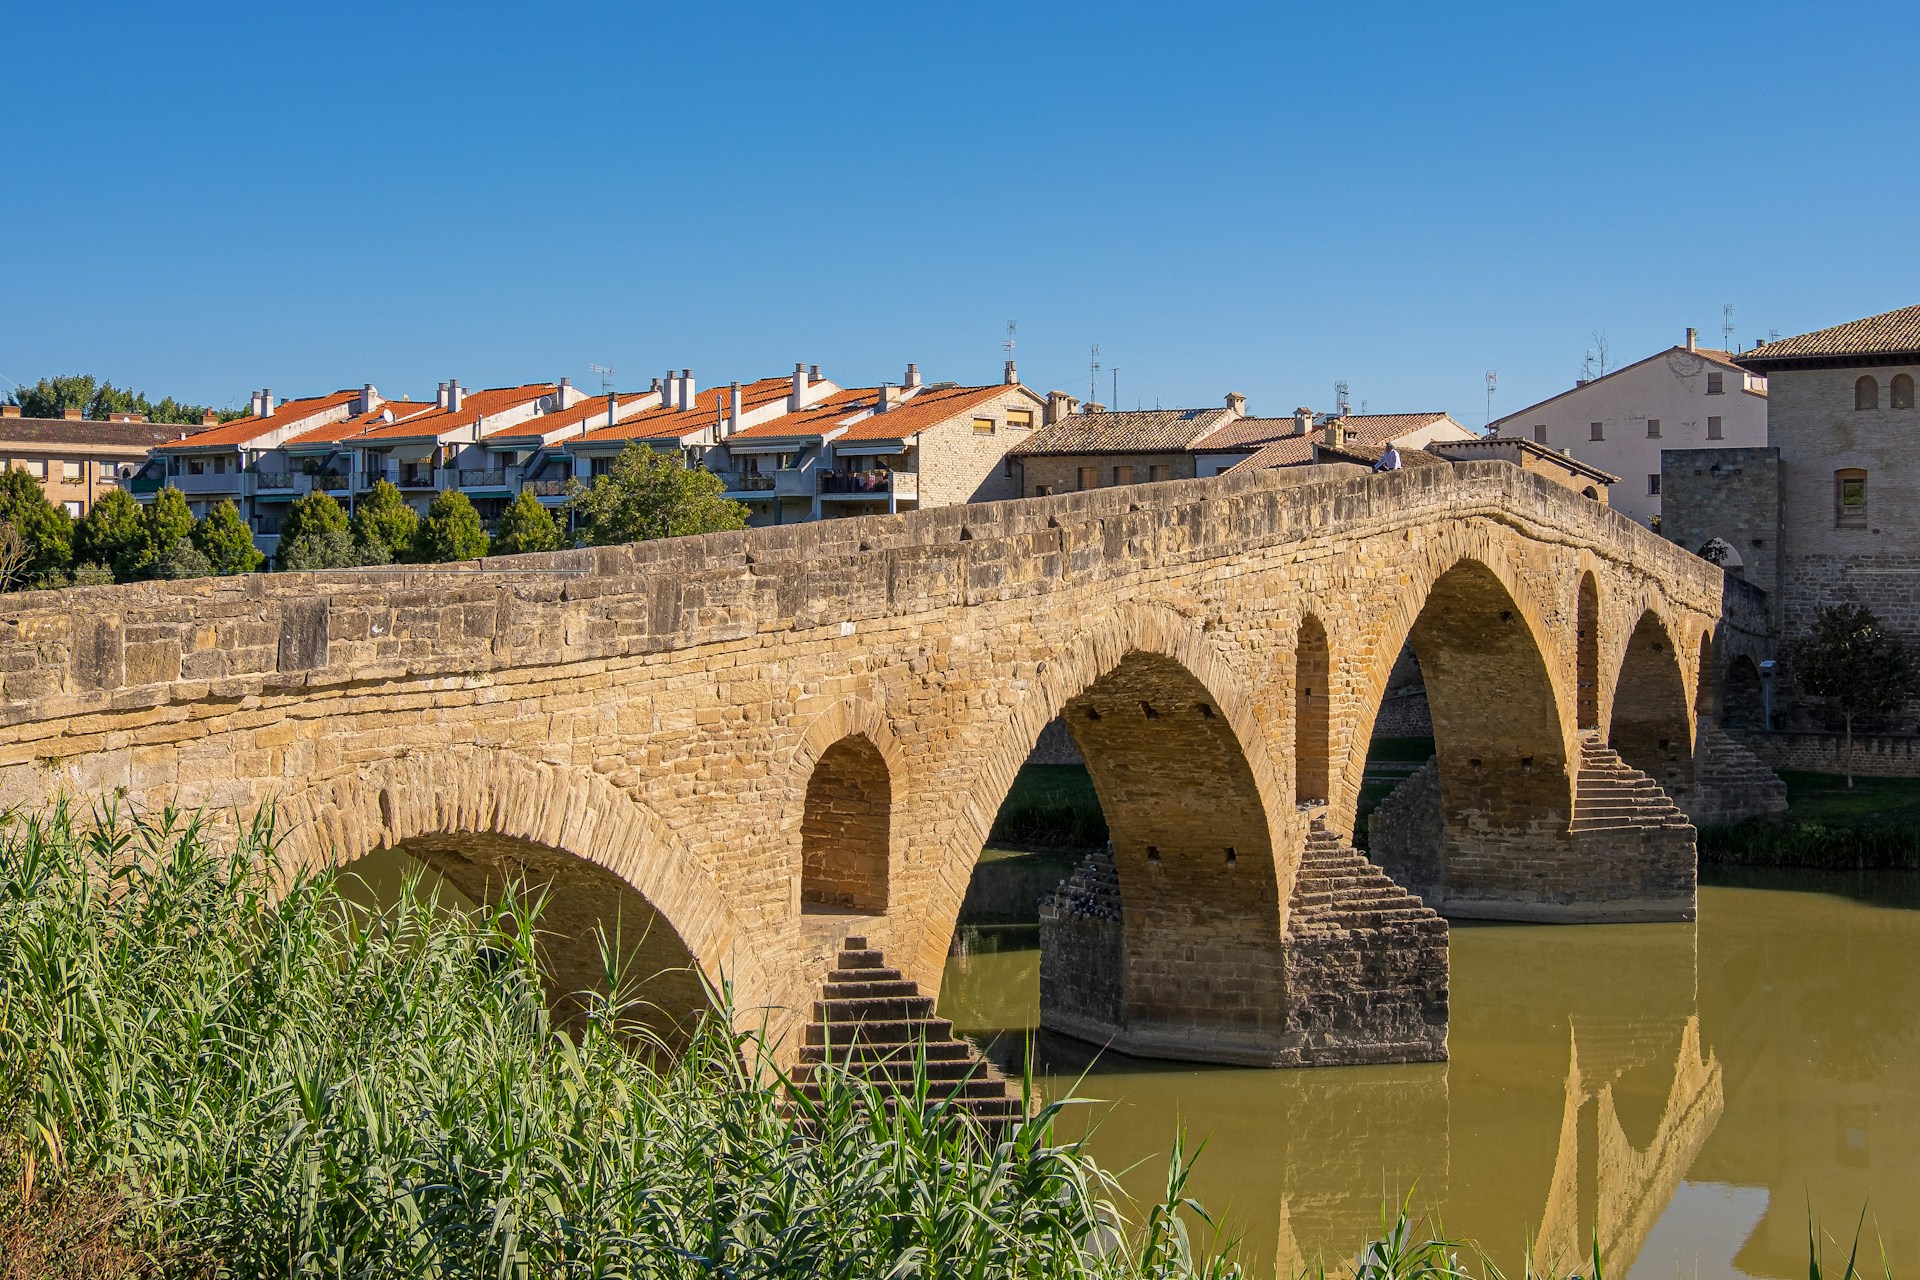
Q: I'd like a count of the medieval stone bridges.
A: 1